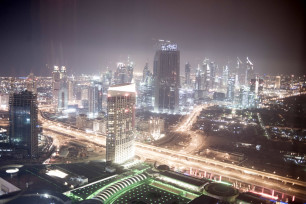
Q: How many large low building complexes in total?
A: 1